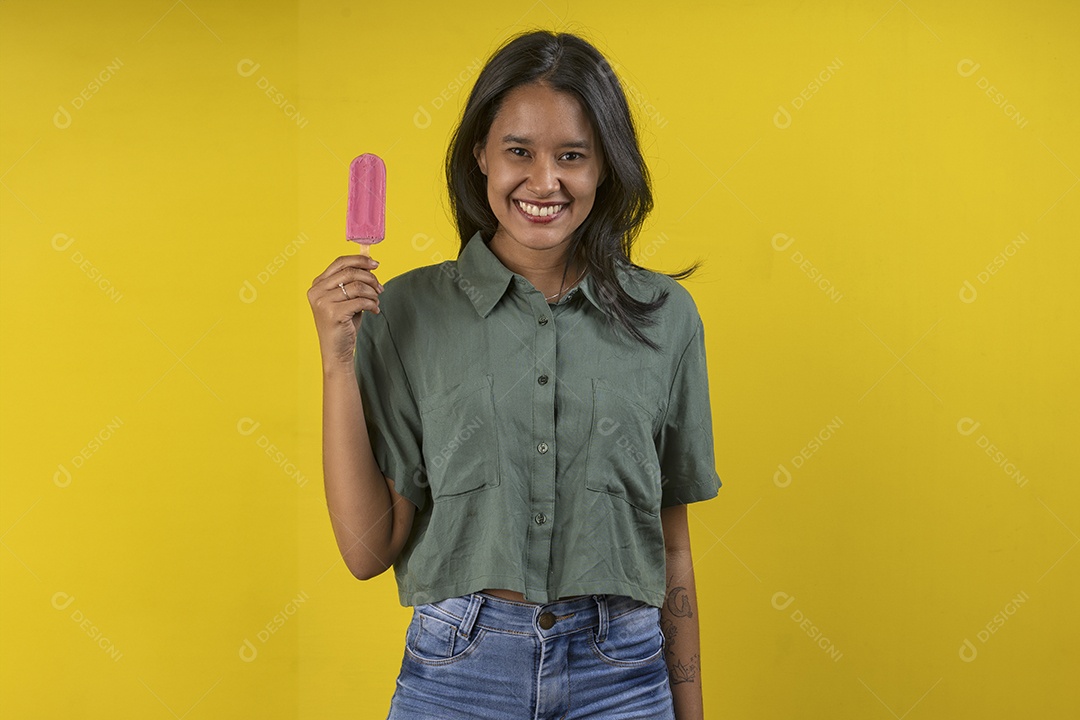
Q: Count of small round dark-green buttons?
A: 4